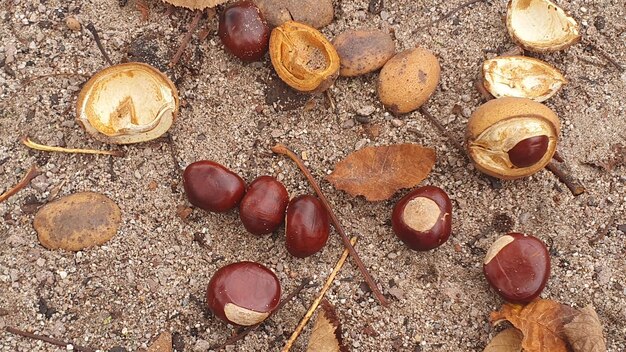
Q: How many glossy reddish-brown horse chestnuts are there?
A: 8